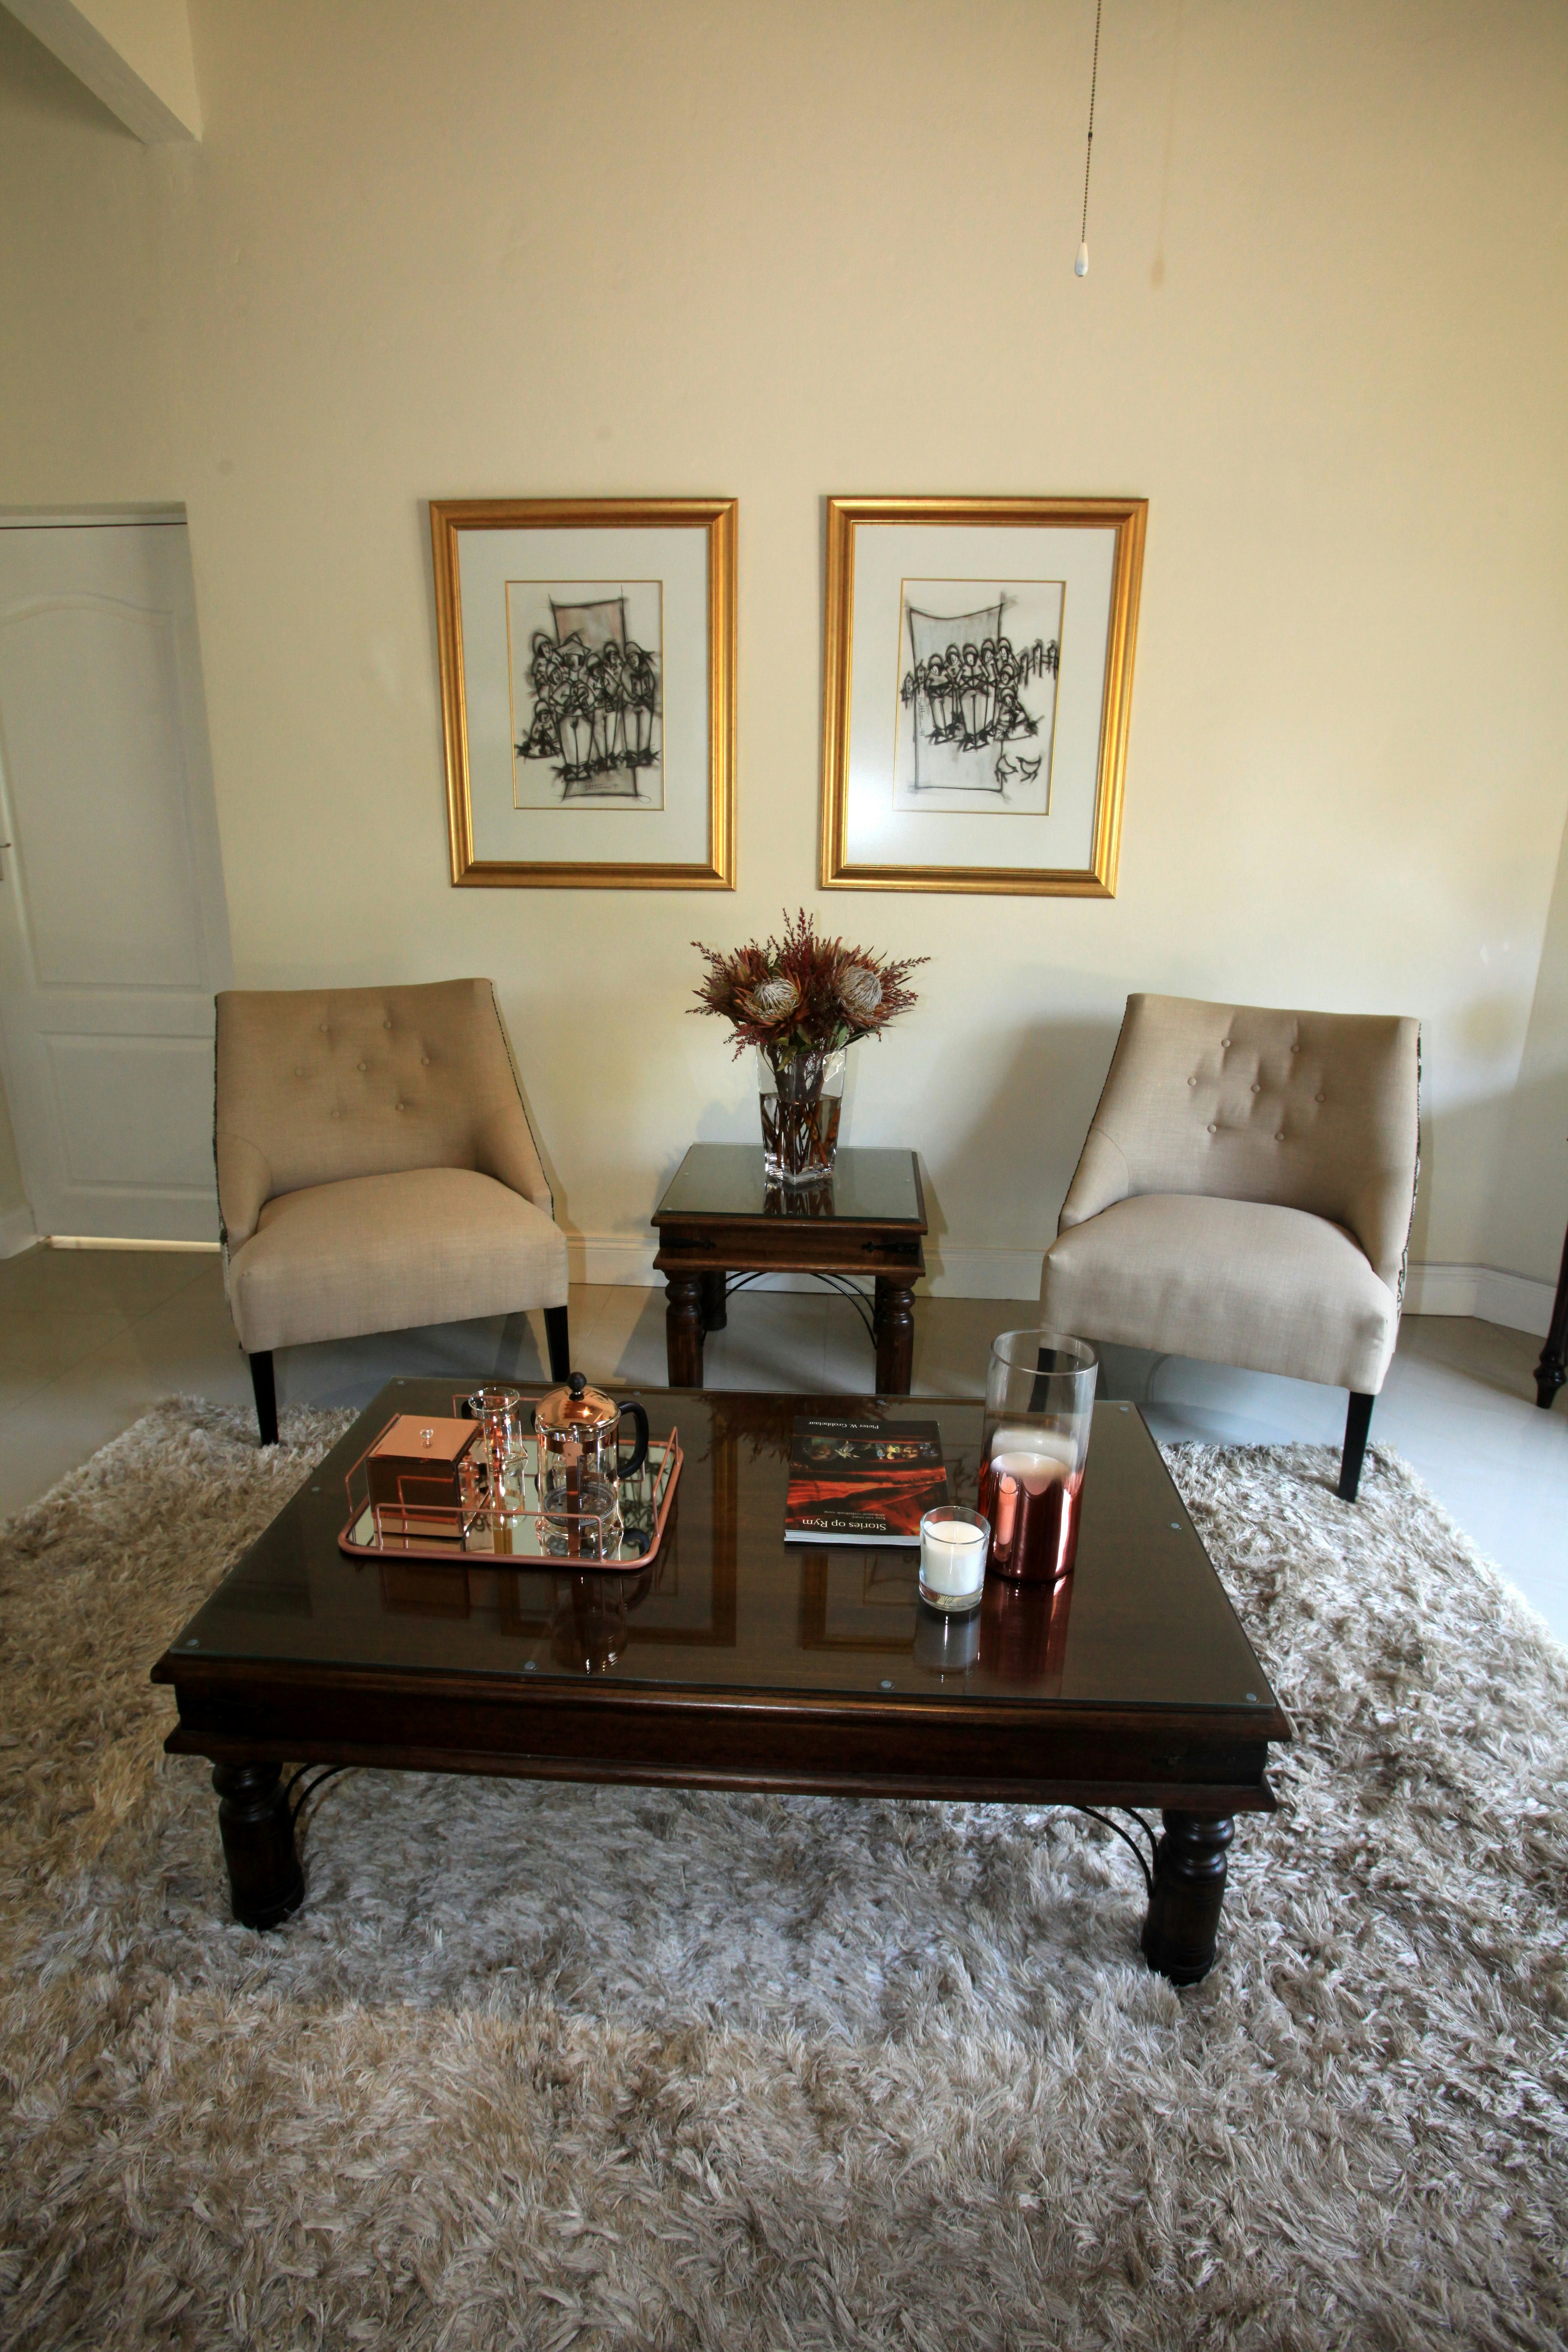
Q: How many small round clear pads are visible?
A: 10